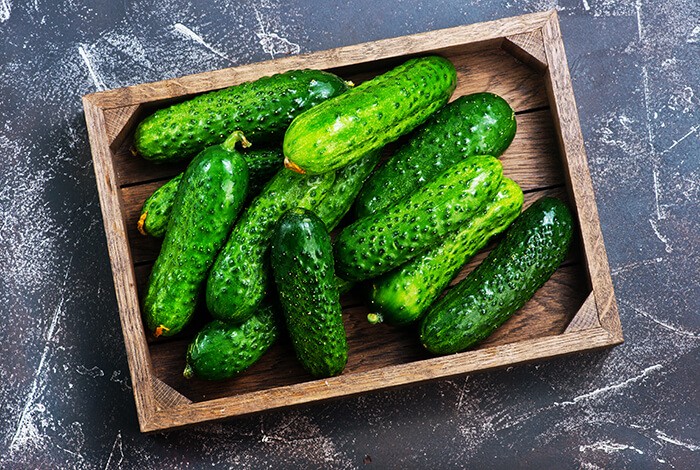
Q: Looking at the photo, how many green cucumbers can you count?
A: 12